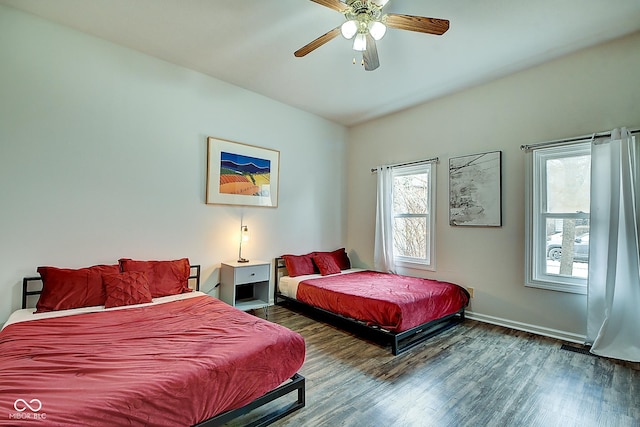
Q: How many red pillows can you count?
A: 6